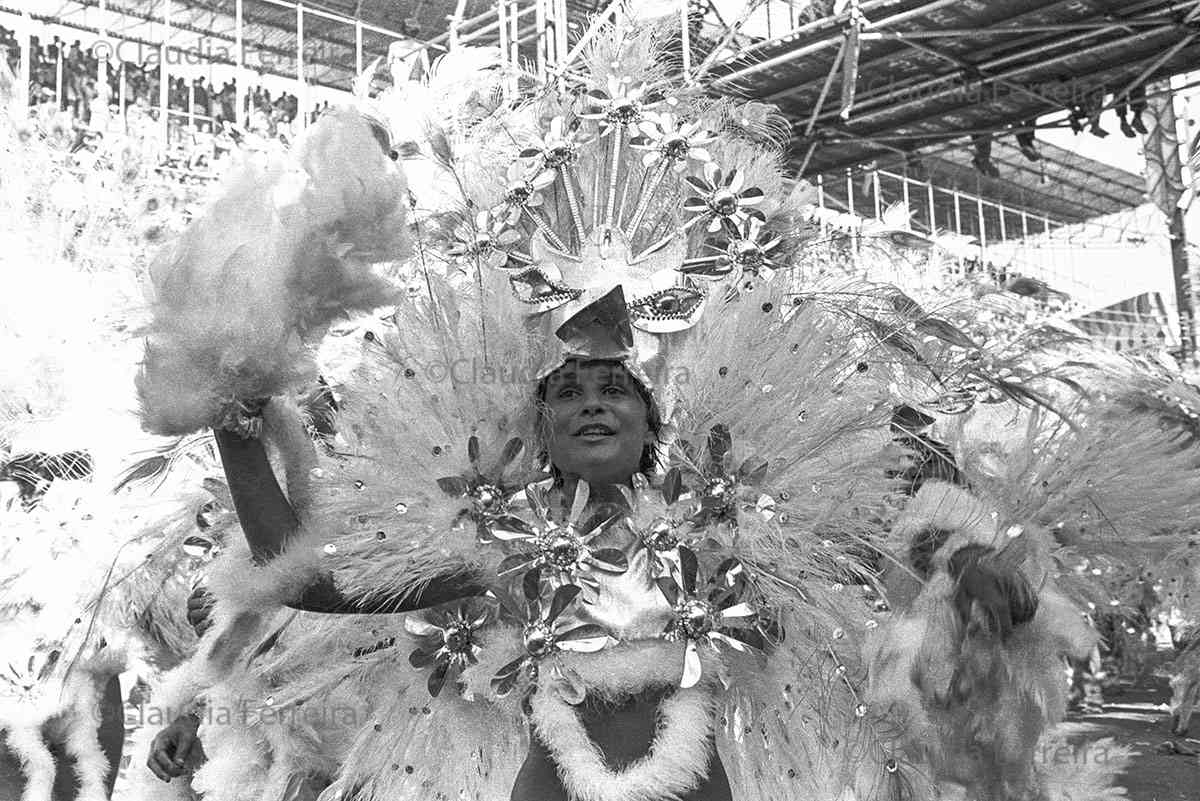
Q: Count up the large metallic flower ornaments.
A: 14